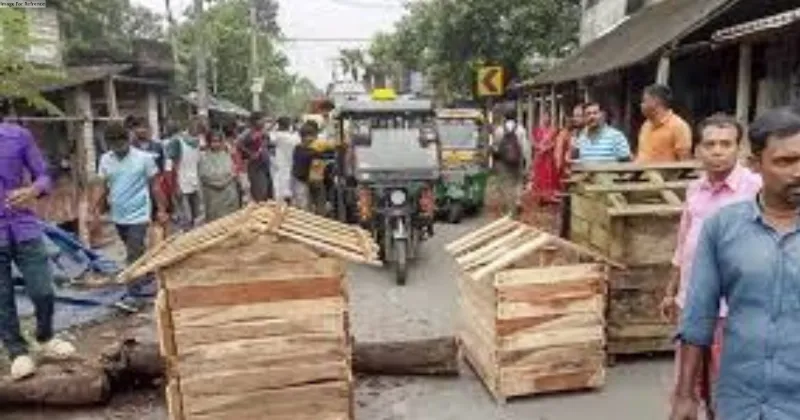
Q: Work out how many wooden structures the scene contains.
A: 3